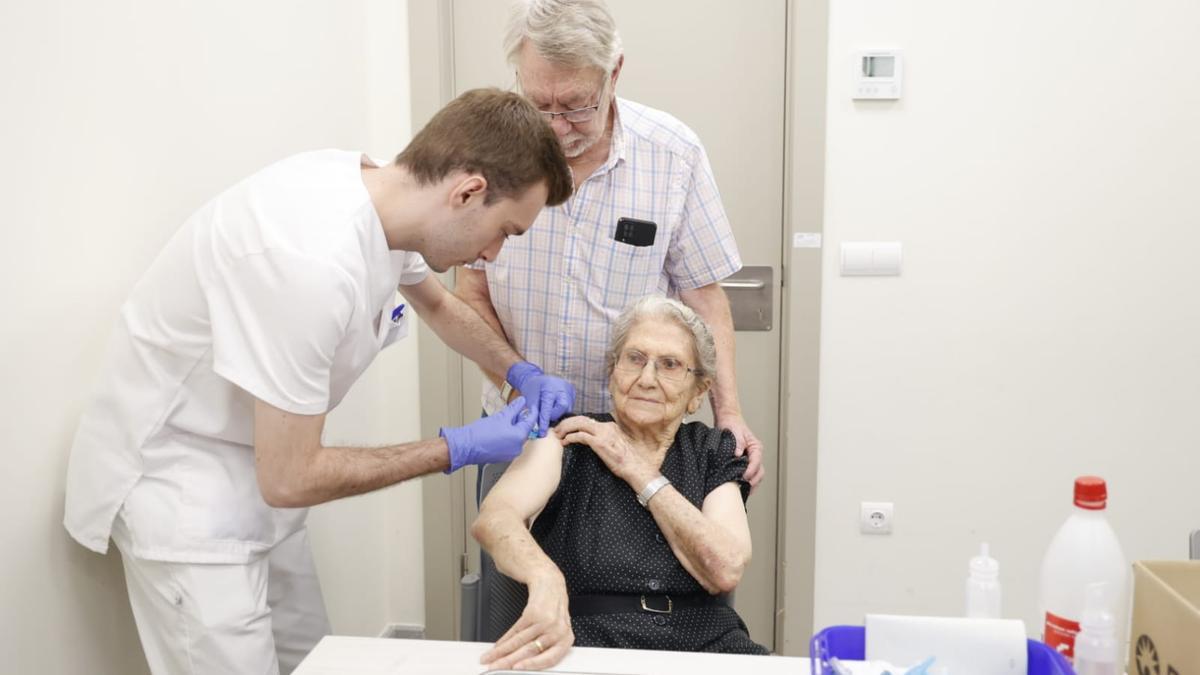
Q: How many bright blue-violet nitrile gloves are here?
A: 2